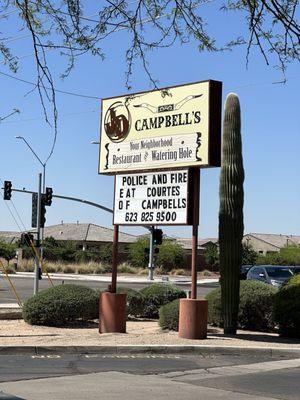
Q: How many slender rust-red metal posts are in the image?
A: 2